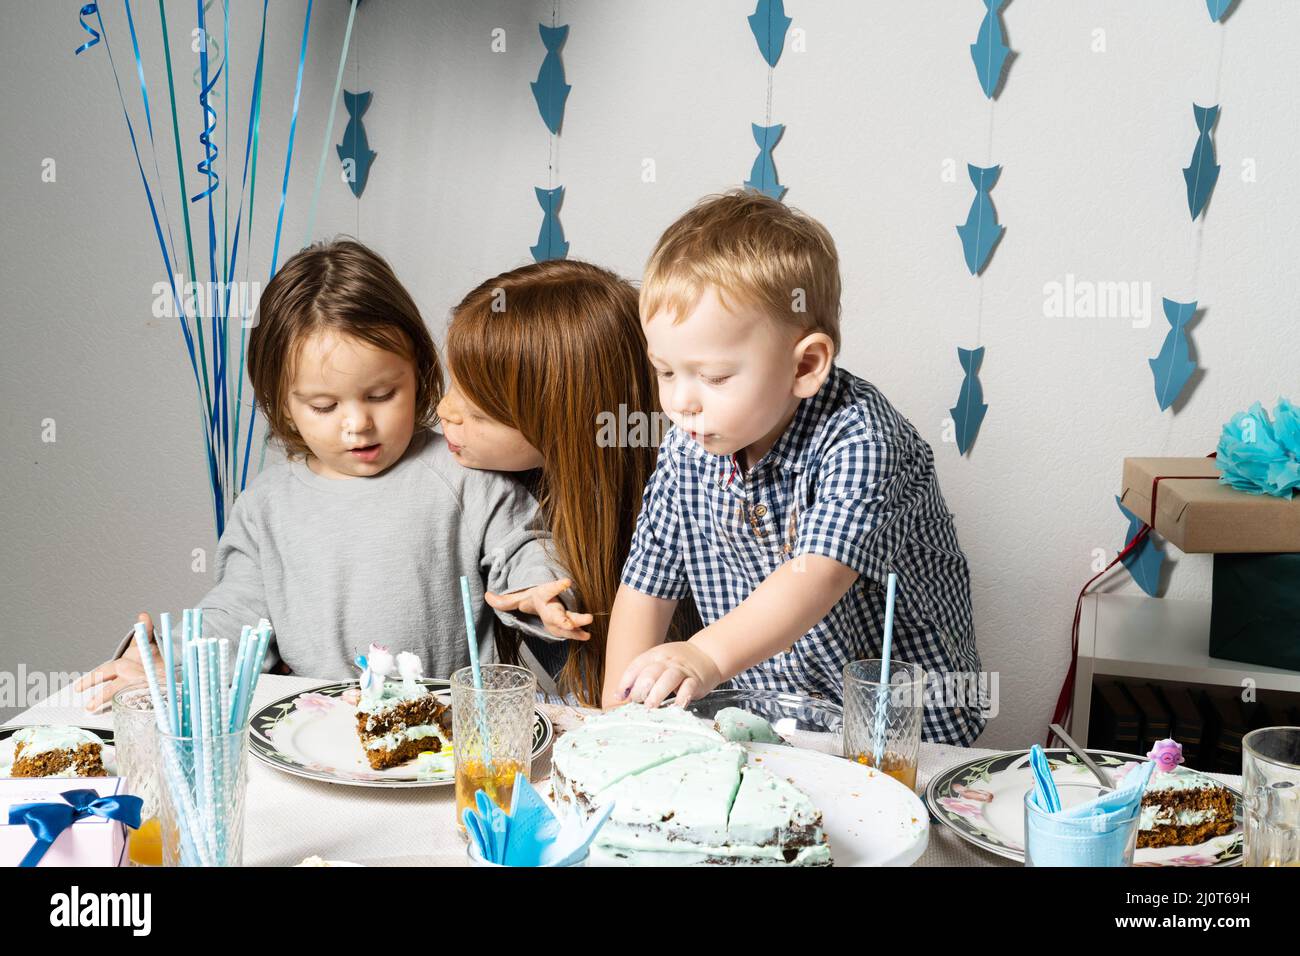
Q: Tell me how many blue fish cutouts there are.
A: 12